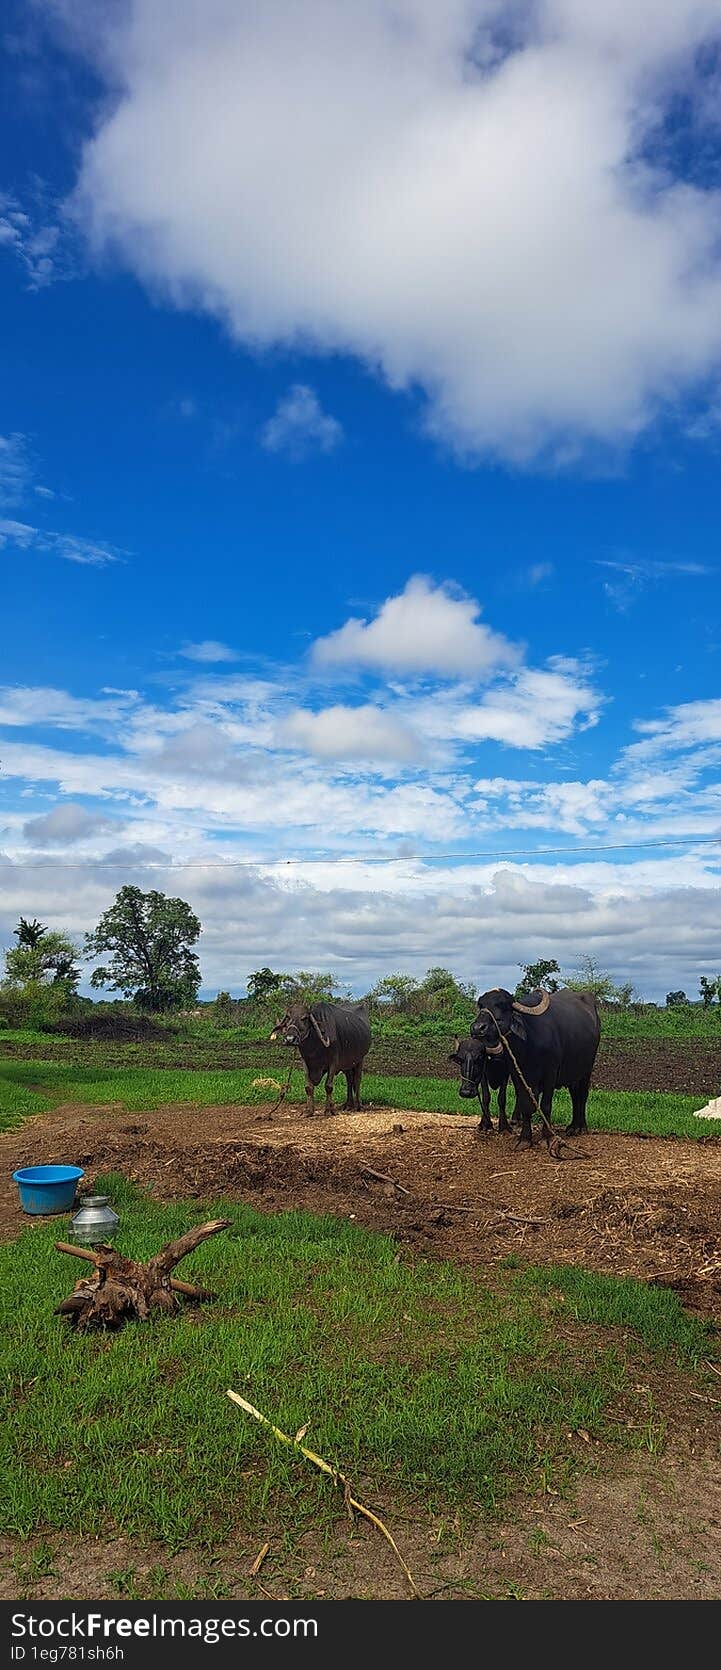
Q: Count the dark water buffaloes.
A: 3